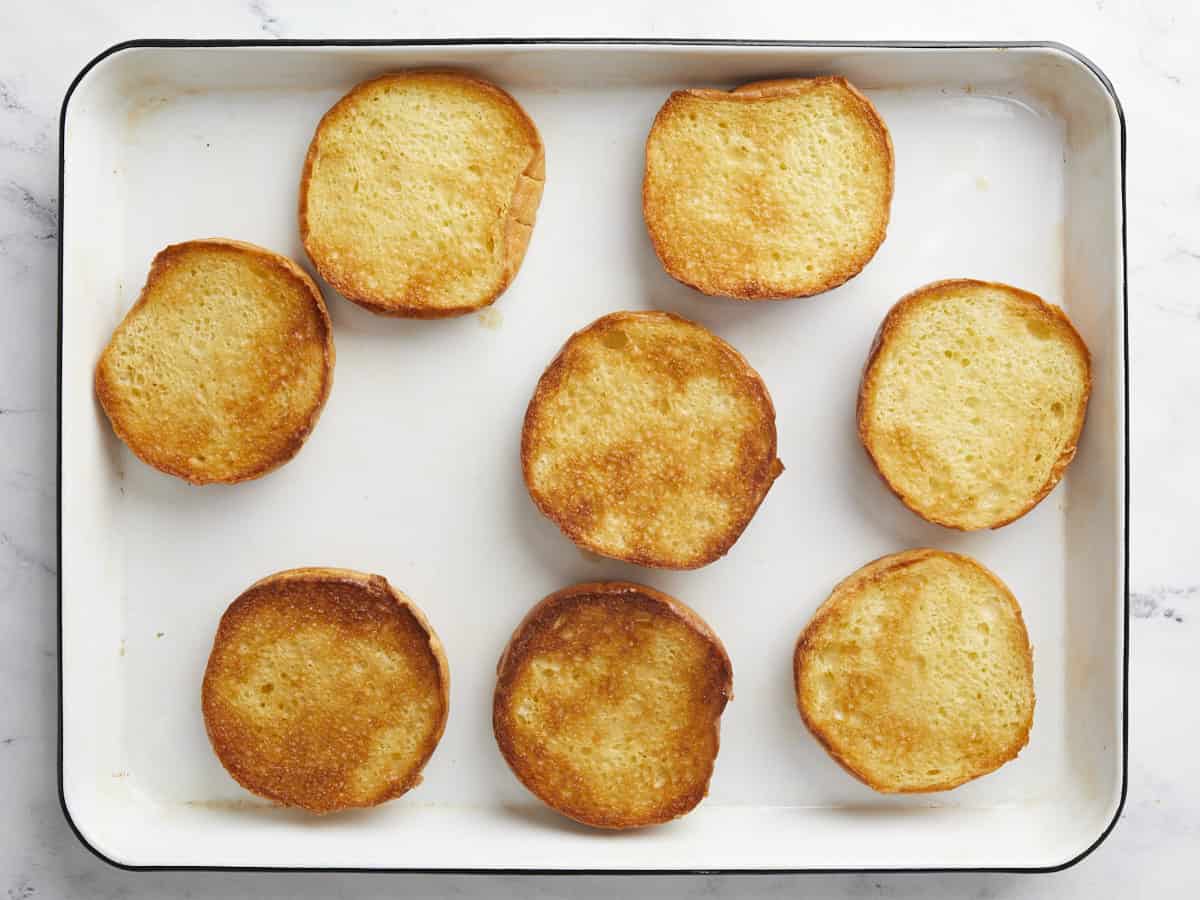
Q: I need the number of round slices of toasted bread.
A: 8